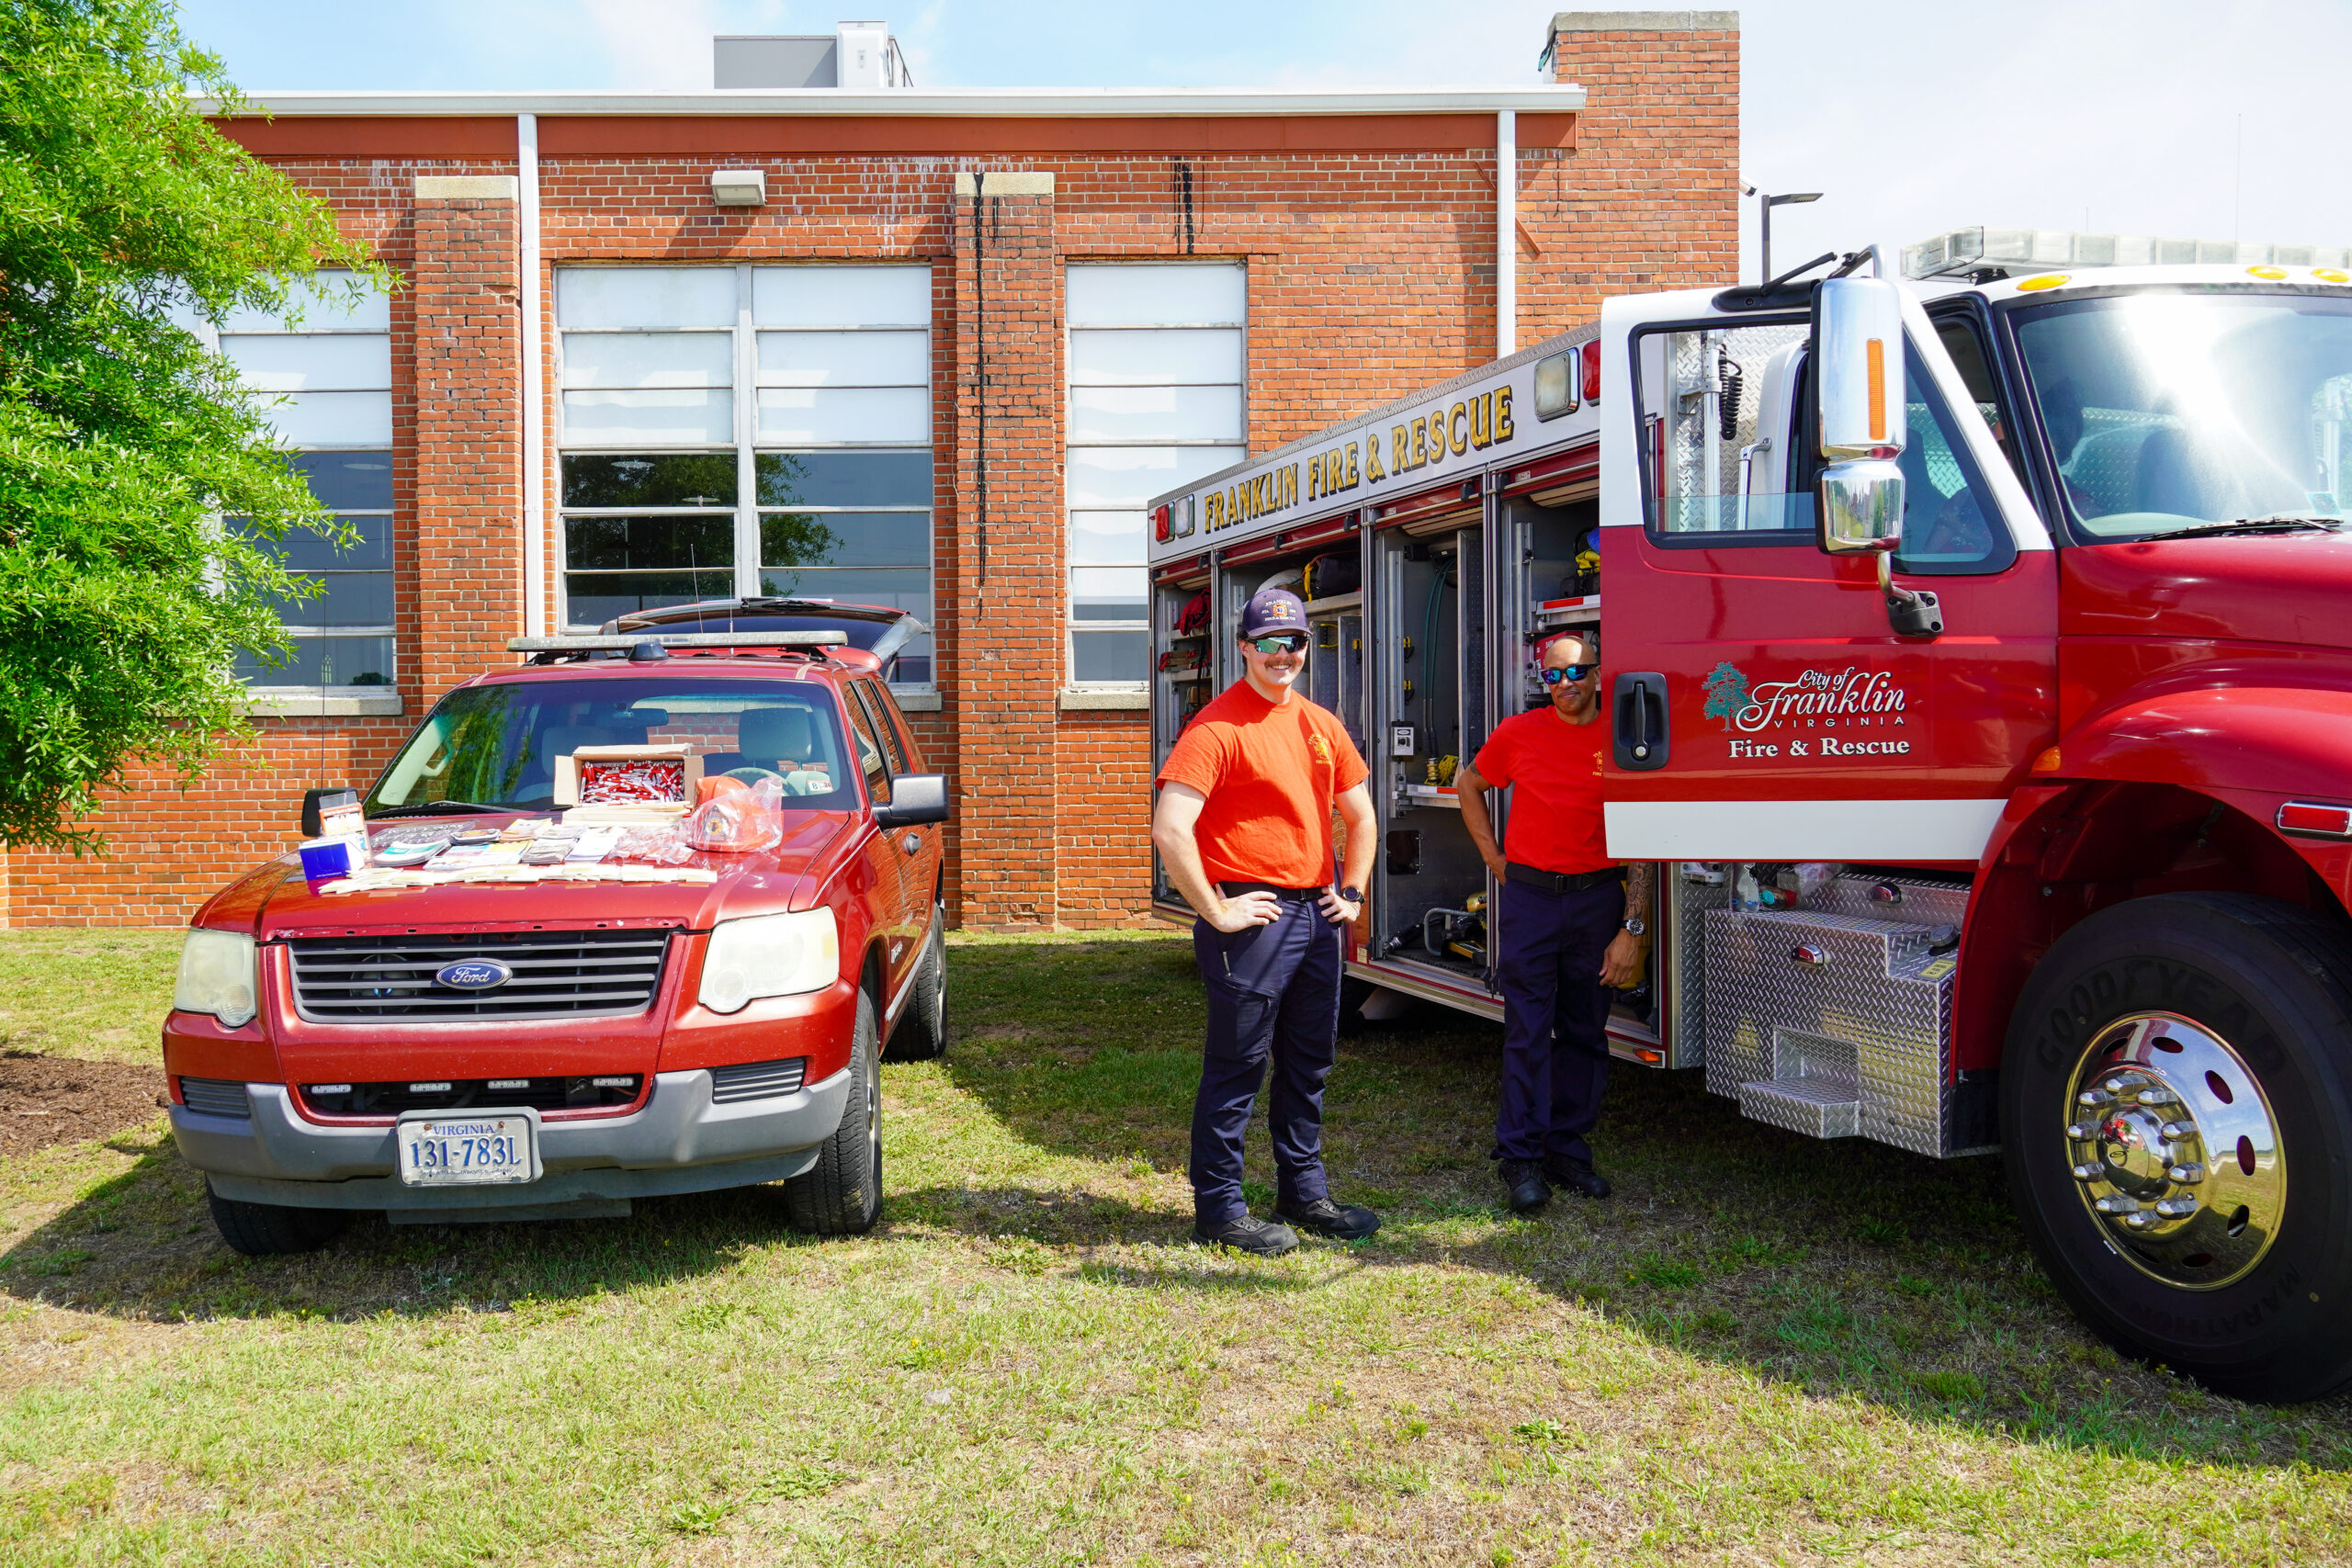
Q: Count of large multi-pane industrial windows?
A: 3